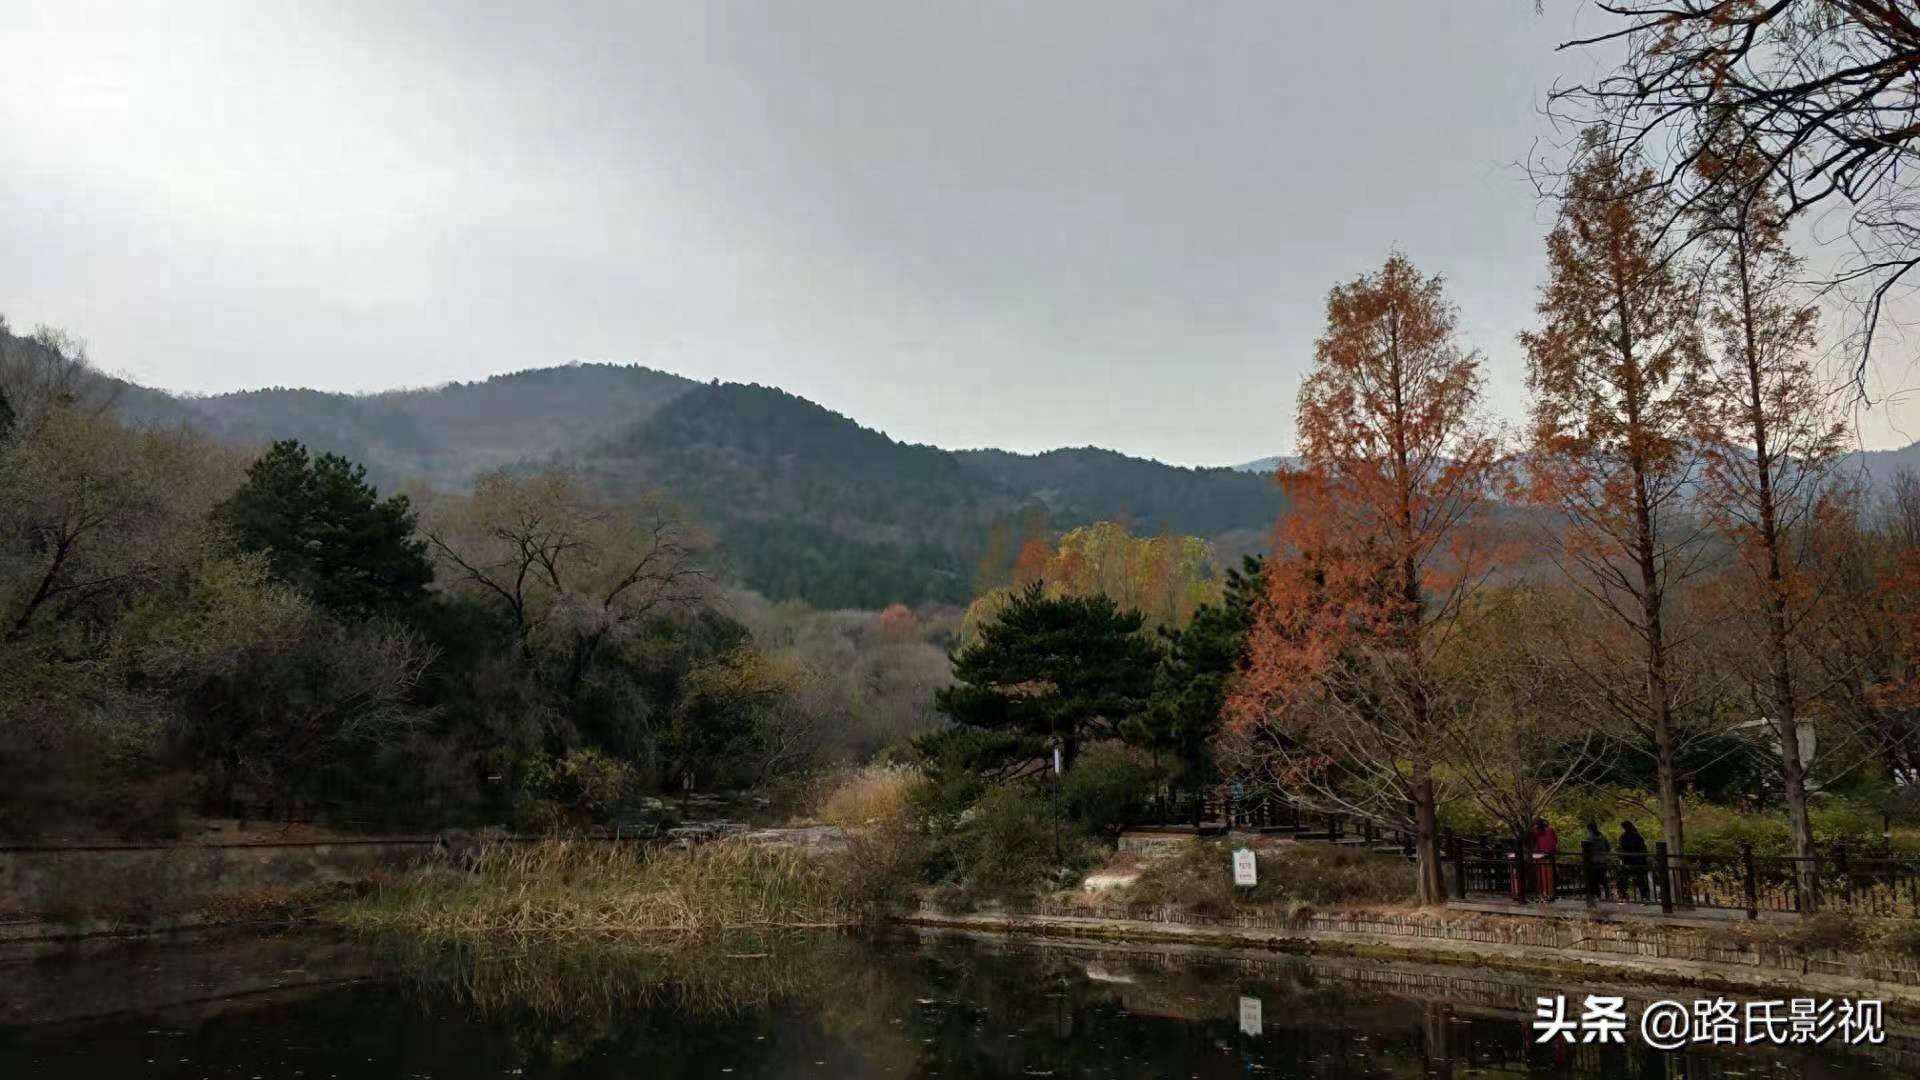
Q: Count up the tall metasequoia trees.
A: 3